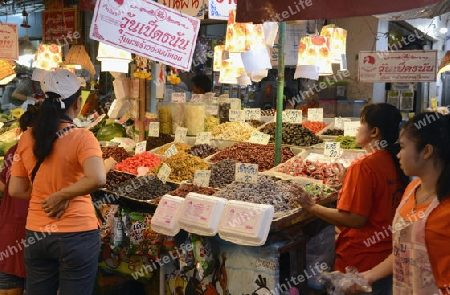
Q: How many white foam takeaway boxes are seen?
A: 3